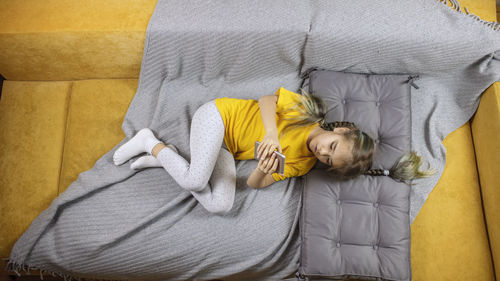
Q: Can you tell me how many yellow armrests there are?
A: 1